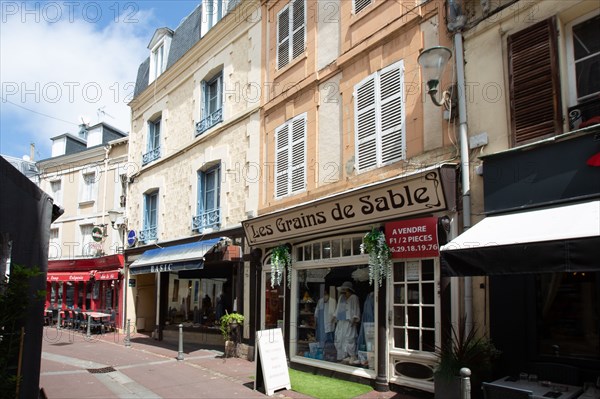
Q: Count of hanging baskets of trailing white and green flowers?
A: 2